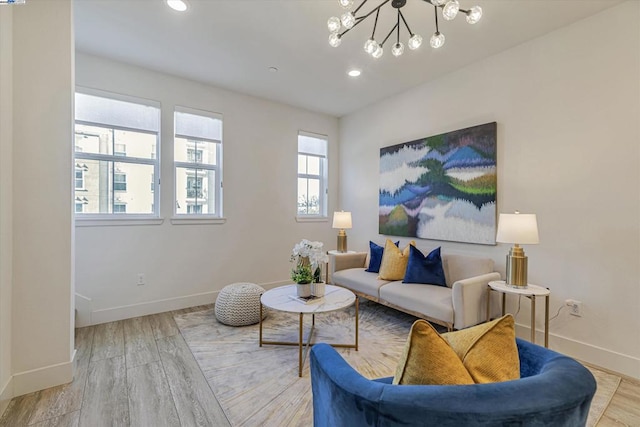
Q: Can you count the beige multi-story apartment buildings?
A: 1